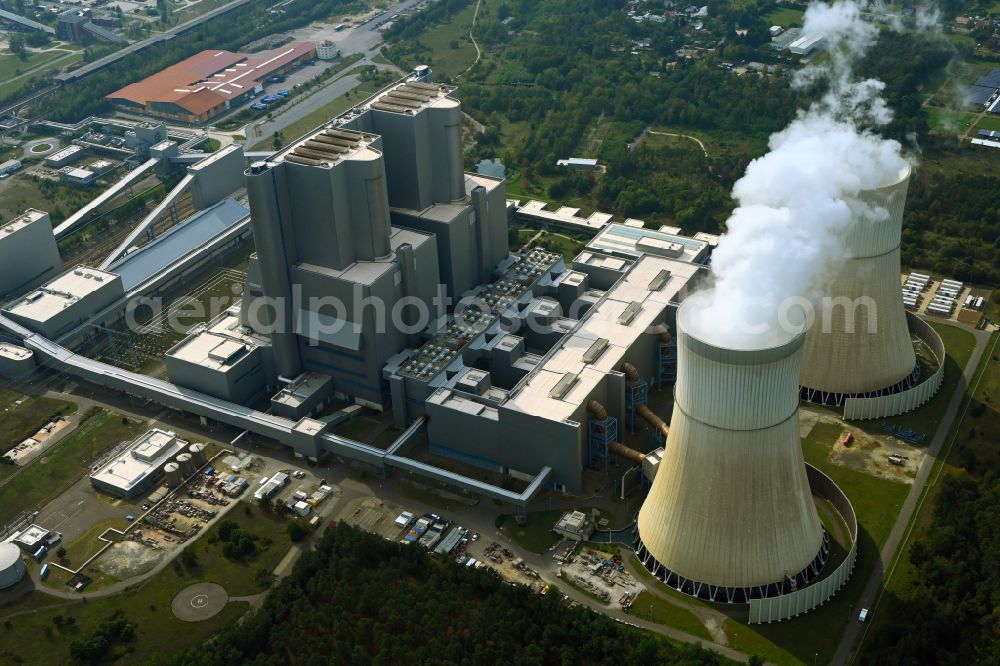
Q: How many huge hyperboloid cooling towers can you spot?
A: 2